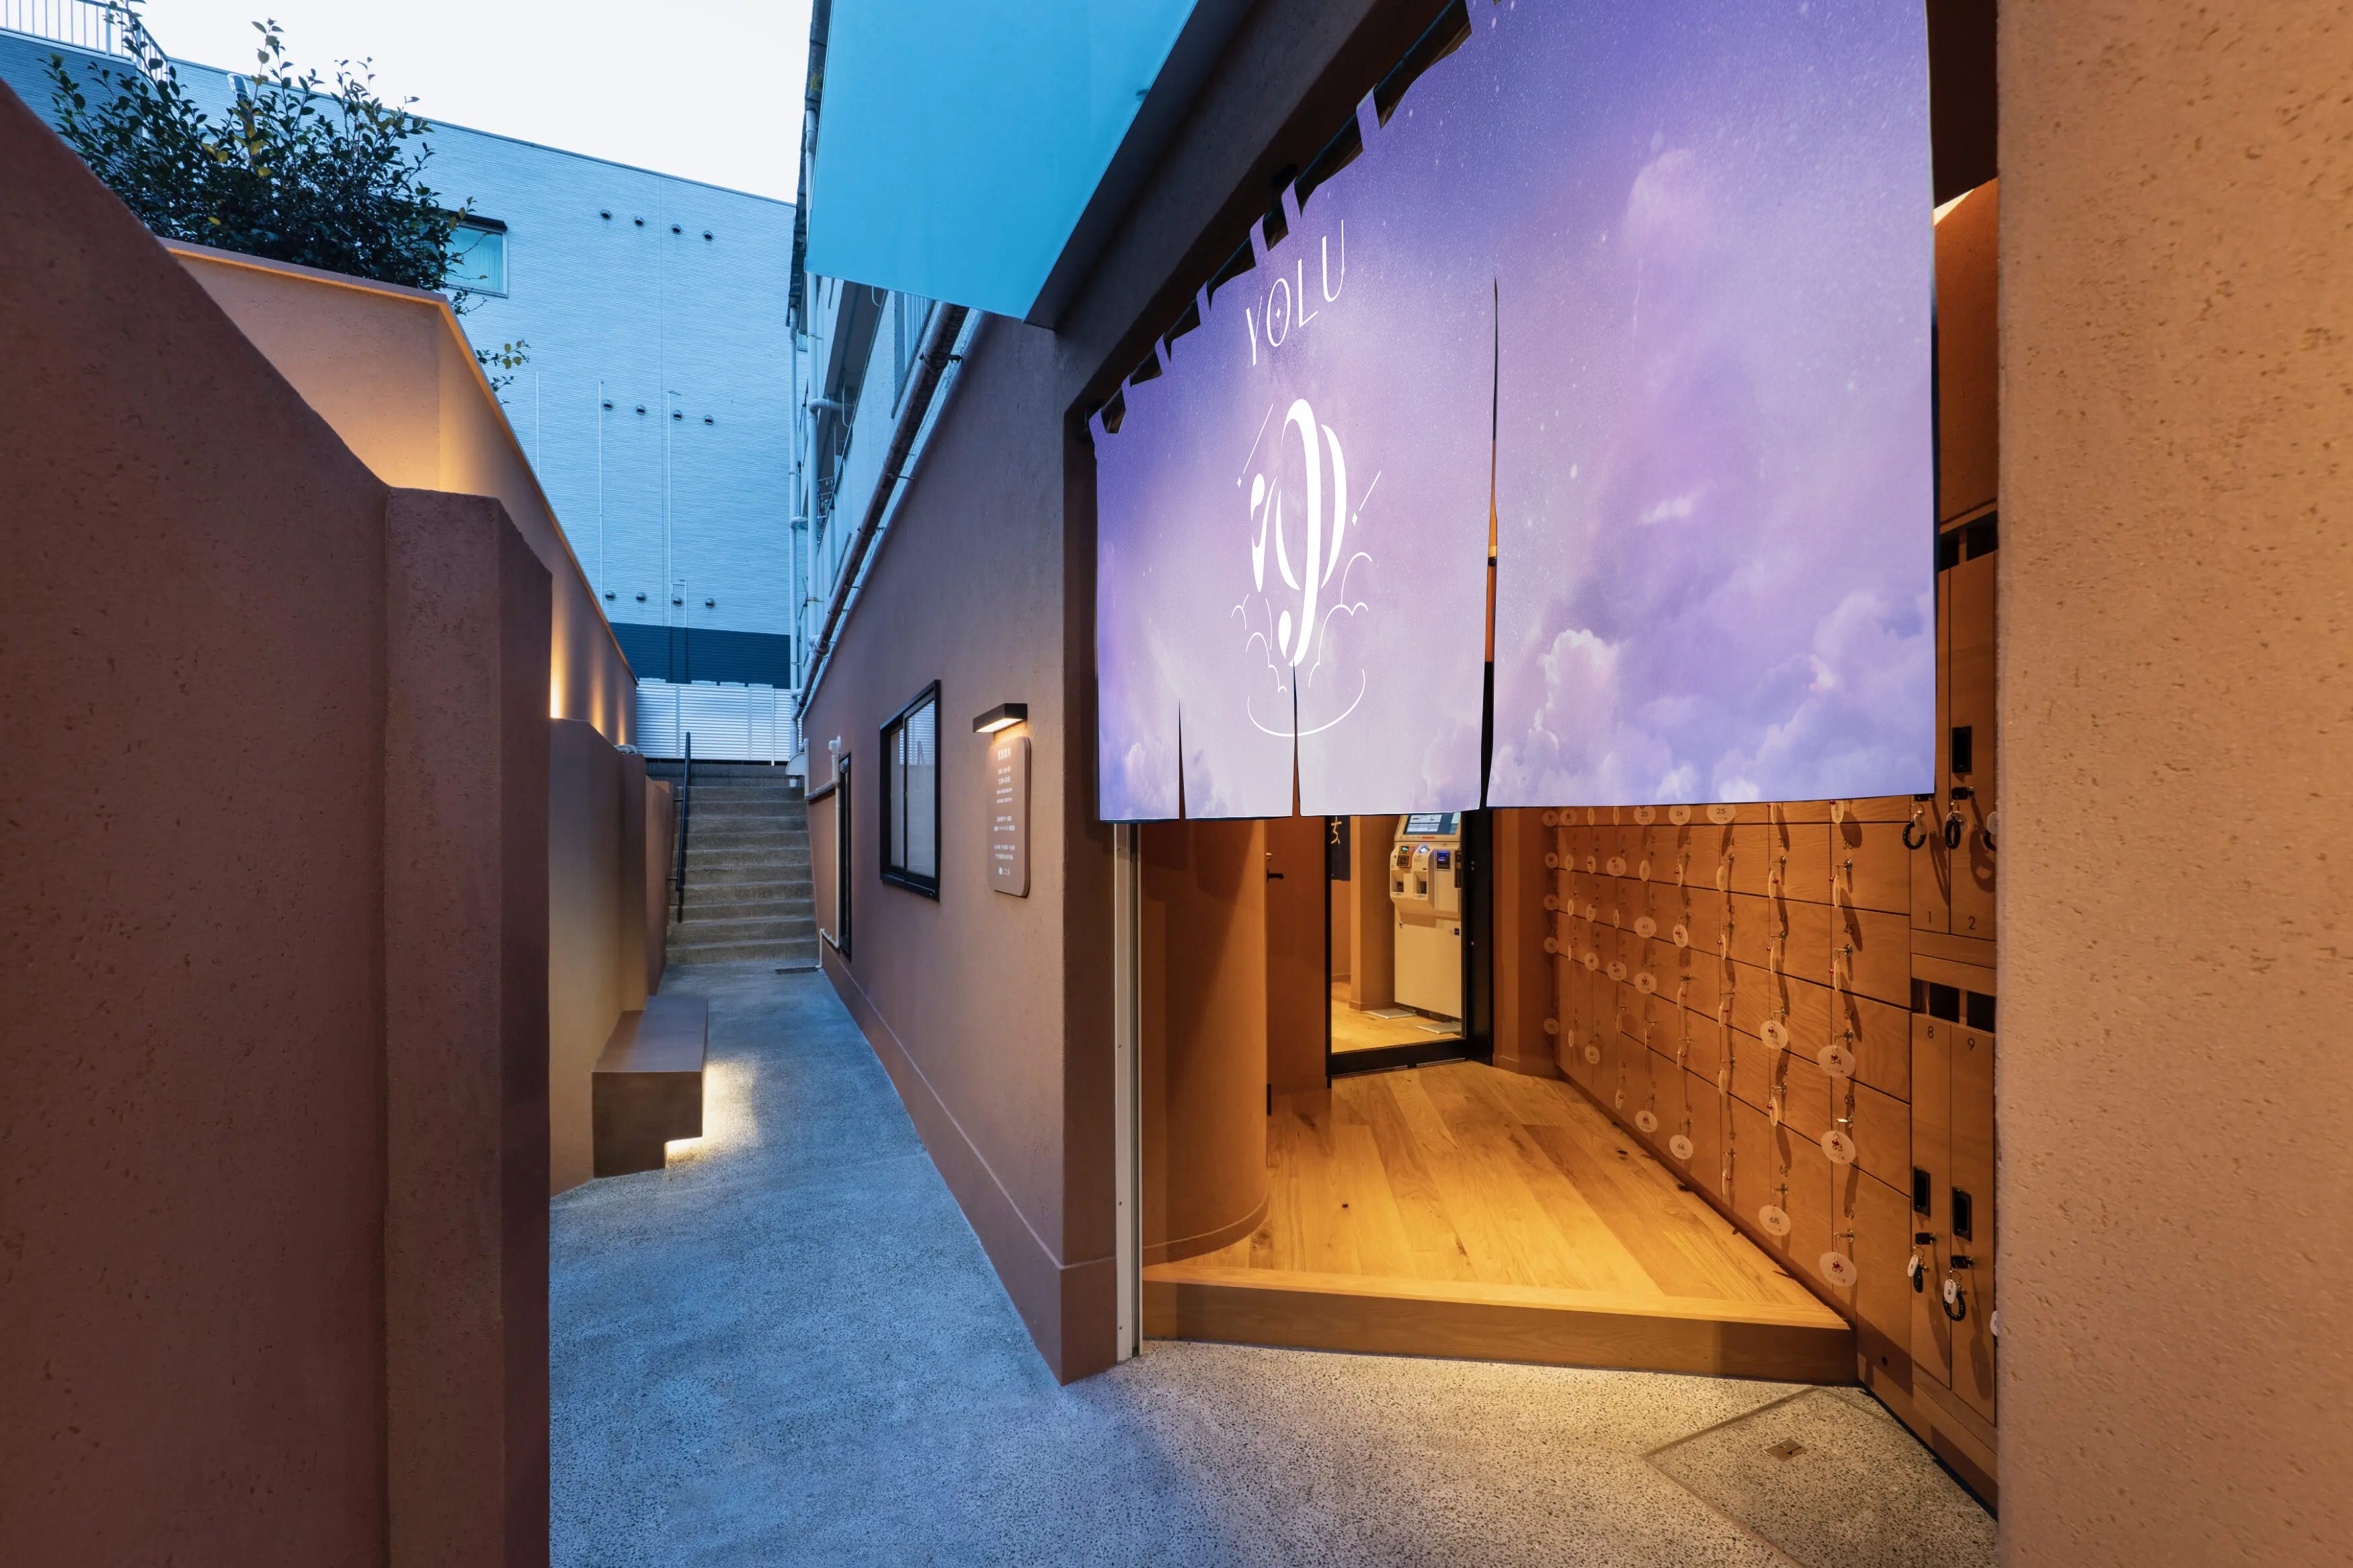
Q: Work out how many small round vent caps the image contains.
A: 12